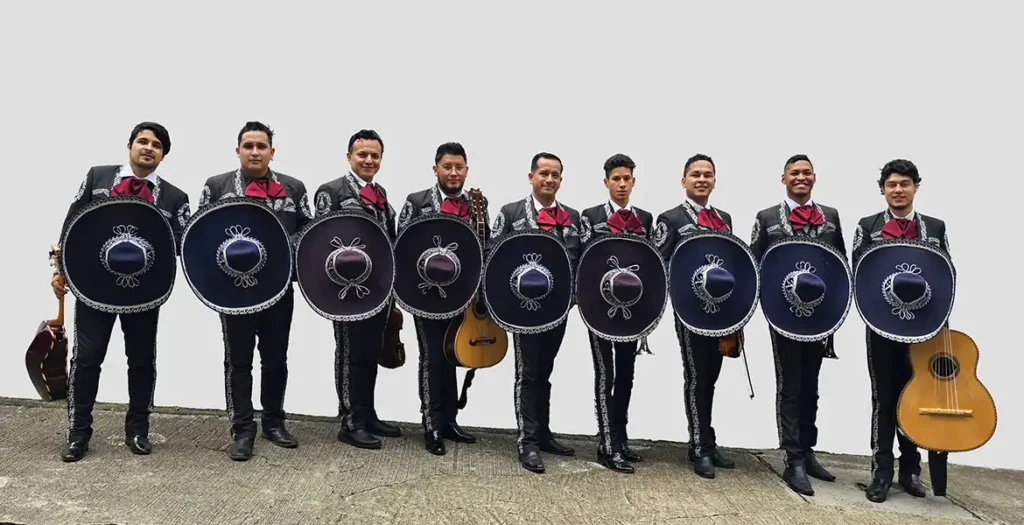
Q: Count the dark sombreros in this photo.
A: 9